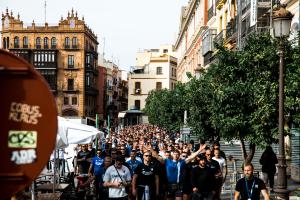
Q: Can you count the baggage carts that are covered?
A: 0